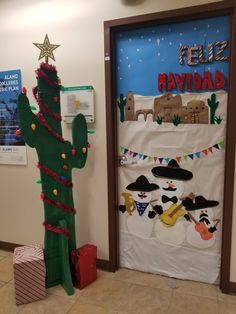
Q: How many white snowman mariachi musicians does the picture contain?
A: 3